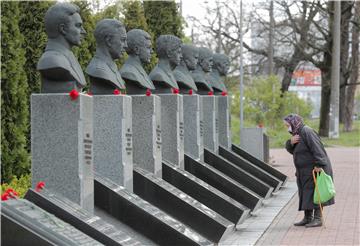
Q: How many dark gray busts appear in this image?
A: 7